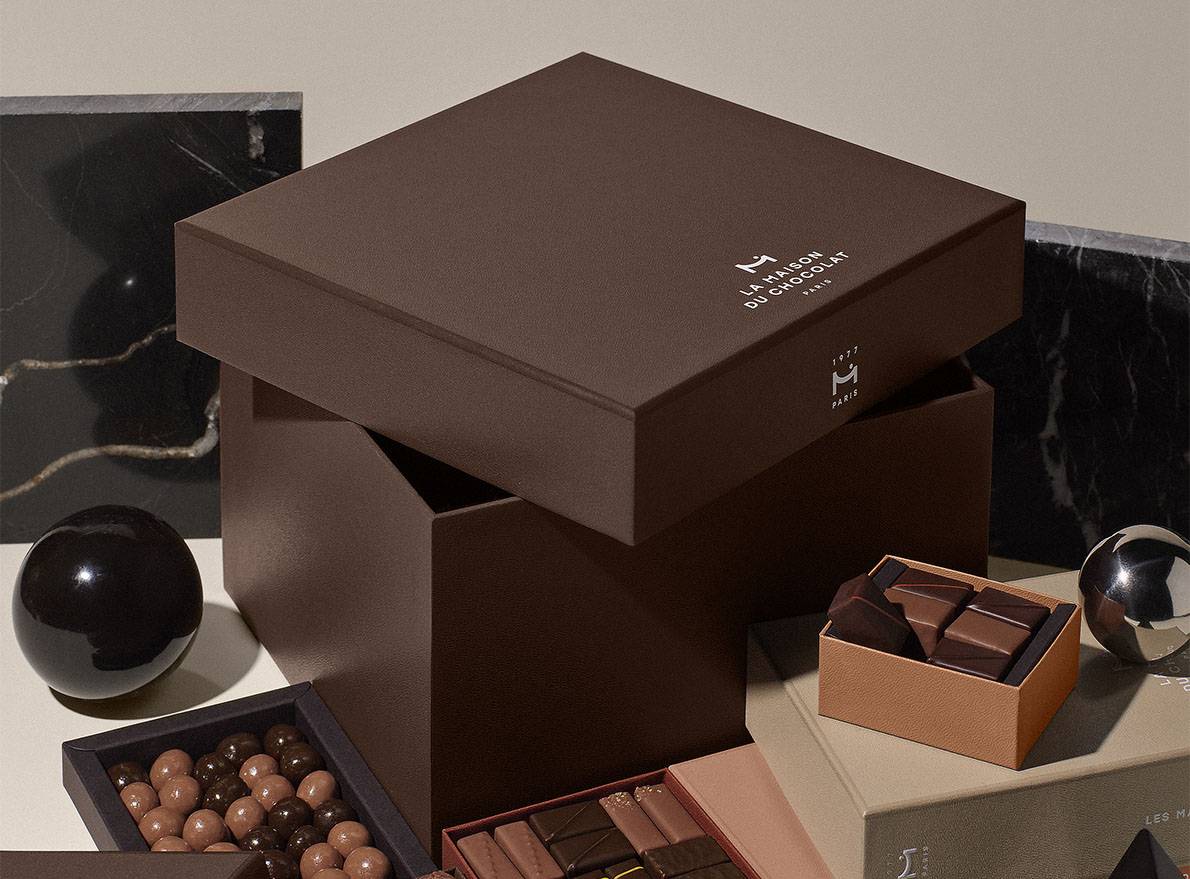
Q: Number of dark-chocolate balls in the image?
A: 11